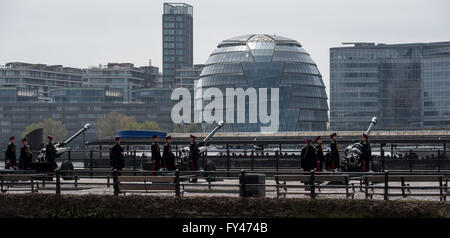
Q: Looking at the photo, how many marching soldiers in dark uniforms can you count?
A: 11